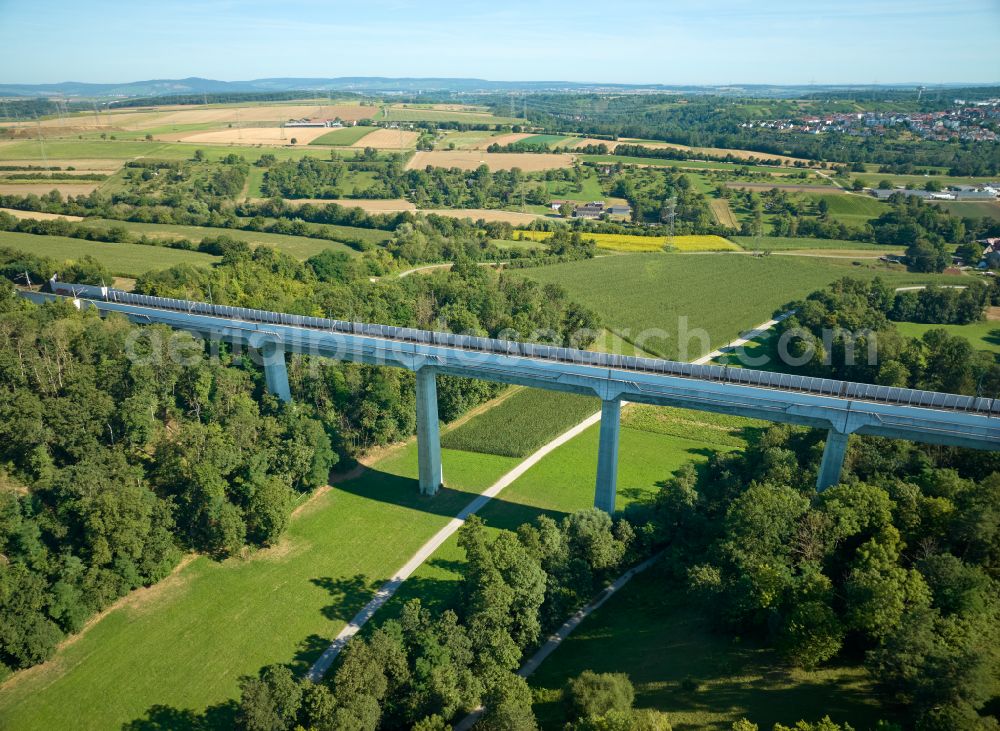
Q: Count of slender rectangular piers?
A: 4